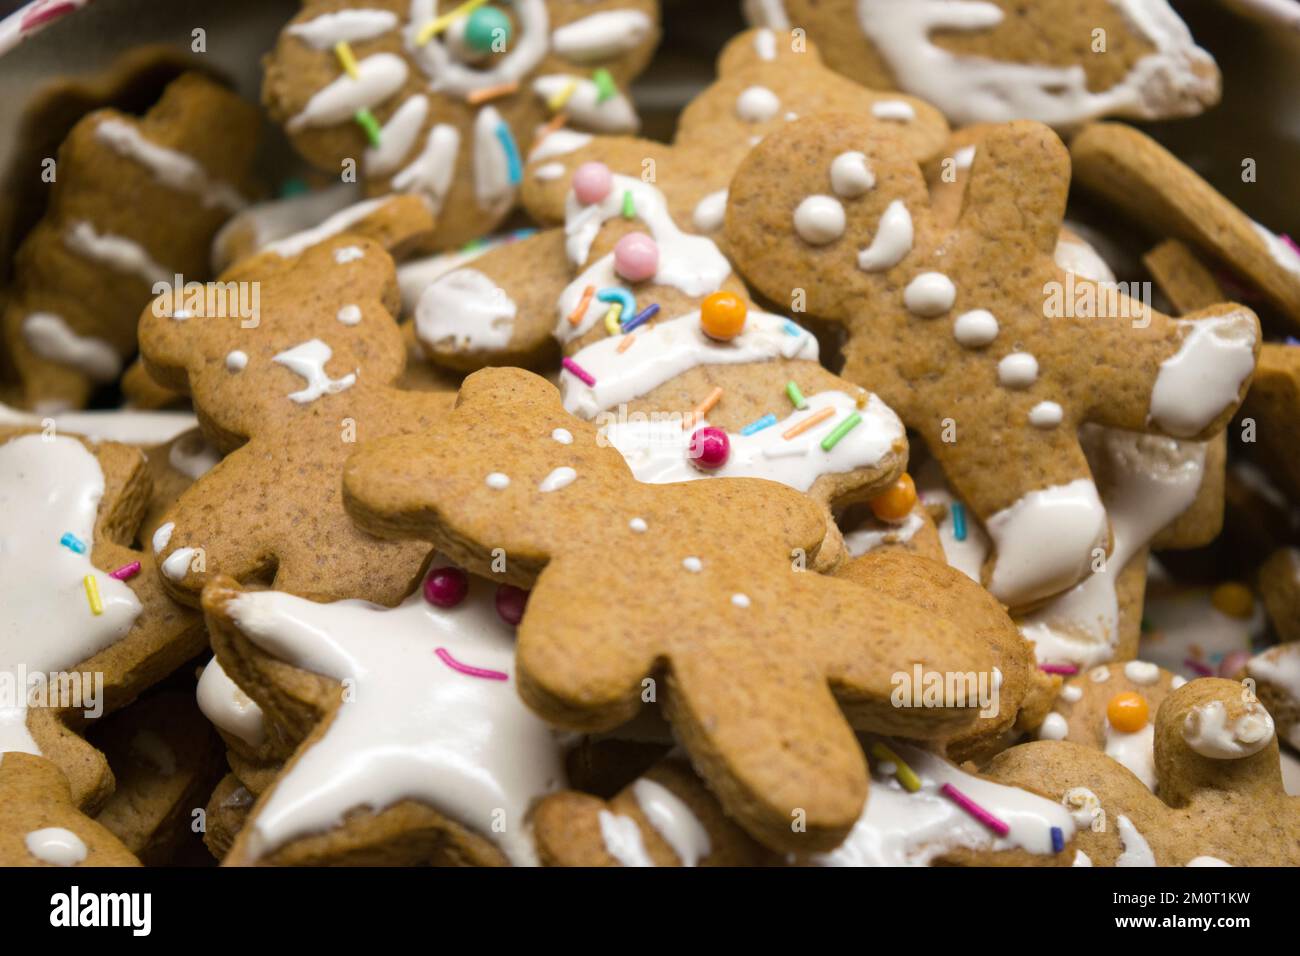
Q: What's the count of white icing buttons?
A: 7